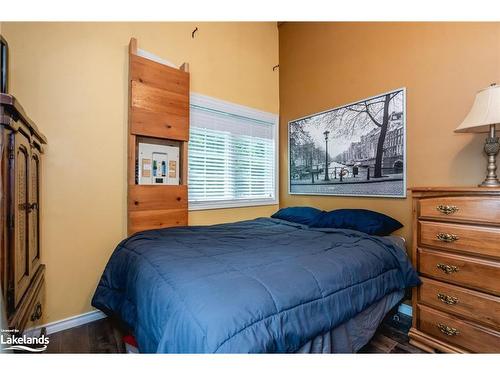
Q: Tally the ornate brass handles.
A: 5